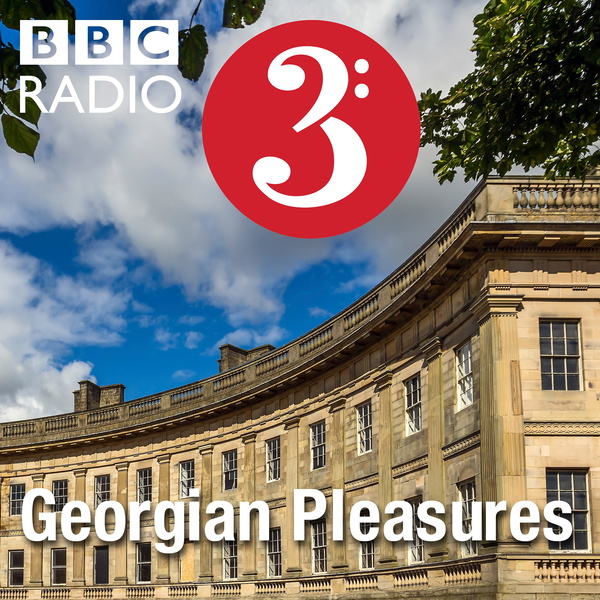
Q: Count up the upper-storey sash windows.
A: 12